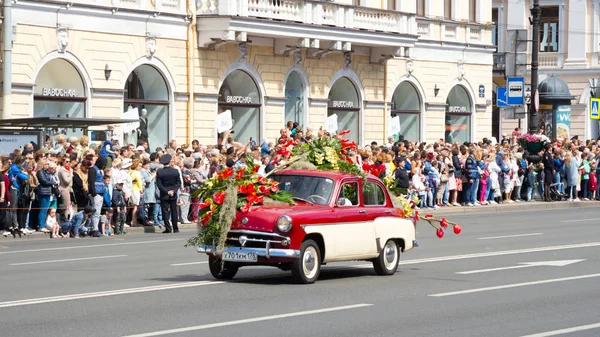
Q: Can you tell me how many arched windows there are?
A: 7